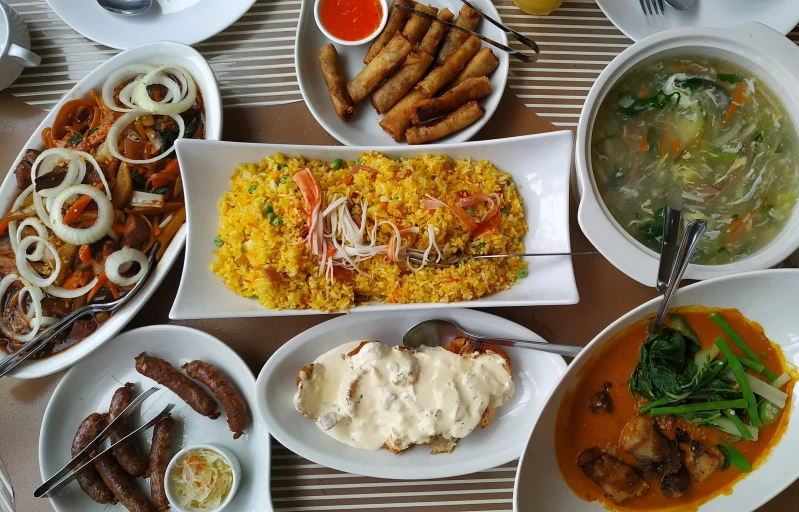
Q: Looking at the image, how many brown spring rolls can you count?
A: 12